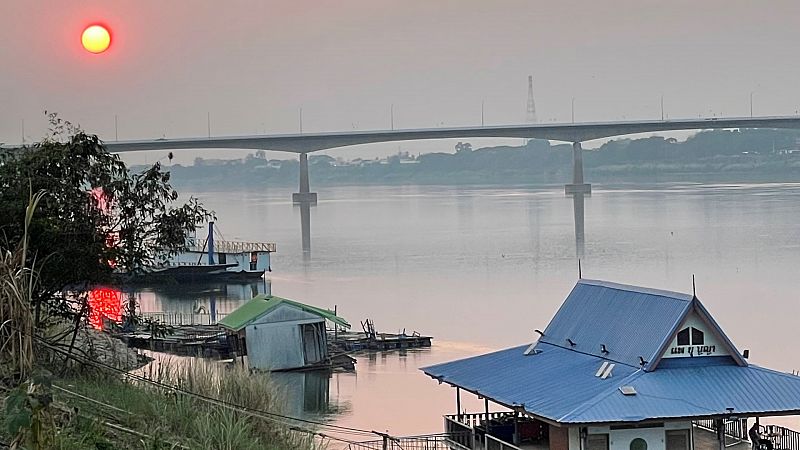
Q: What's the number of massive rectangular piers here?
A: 2